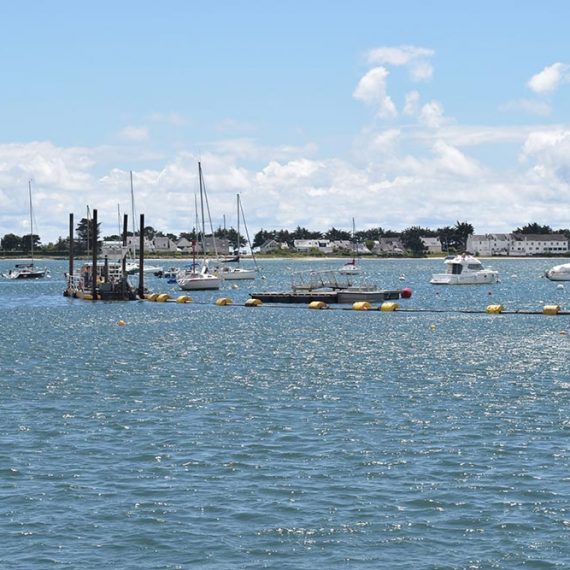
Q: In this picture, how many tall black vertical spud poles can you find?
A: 4